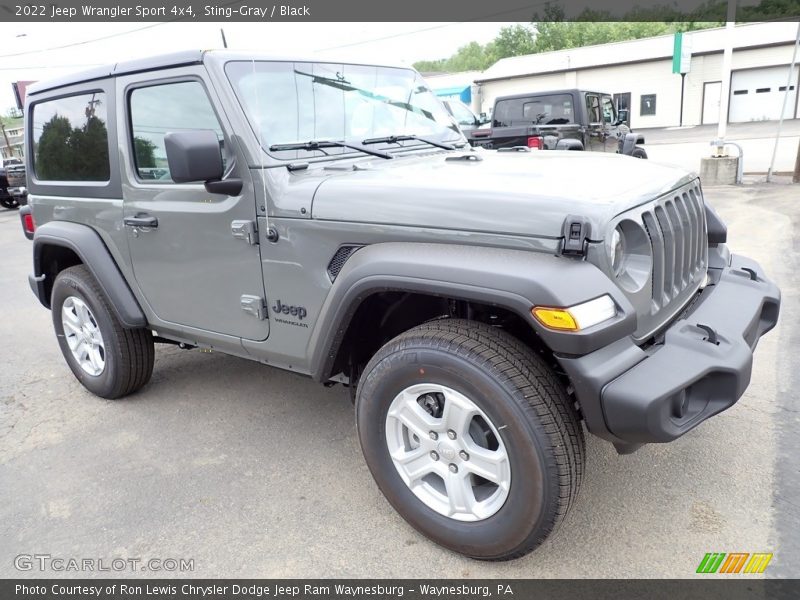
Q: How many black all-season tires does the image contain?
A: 2